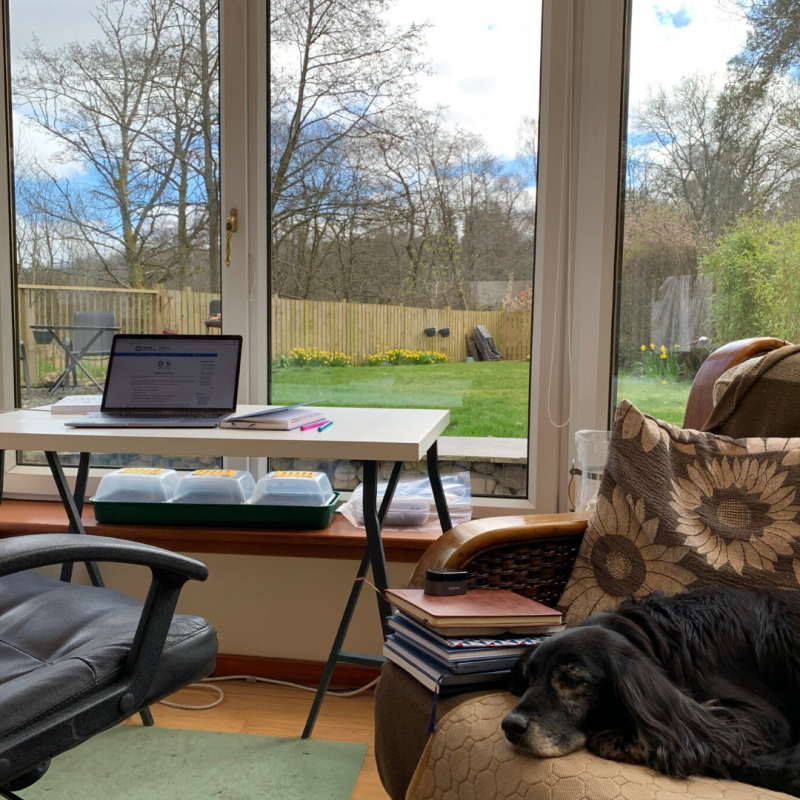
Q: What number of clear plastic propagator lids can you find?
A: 3